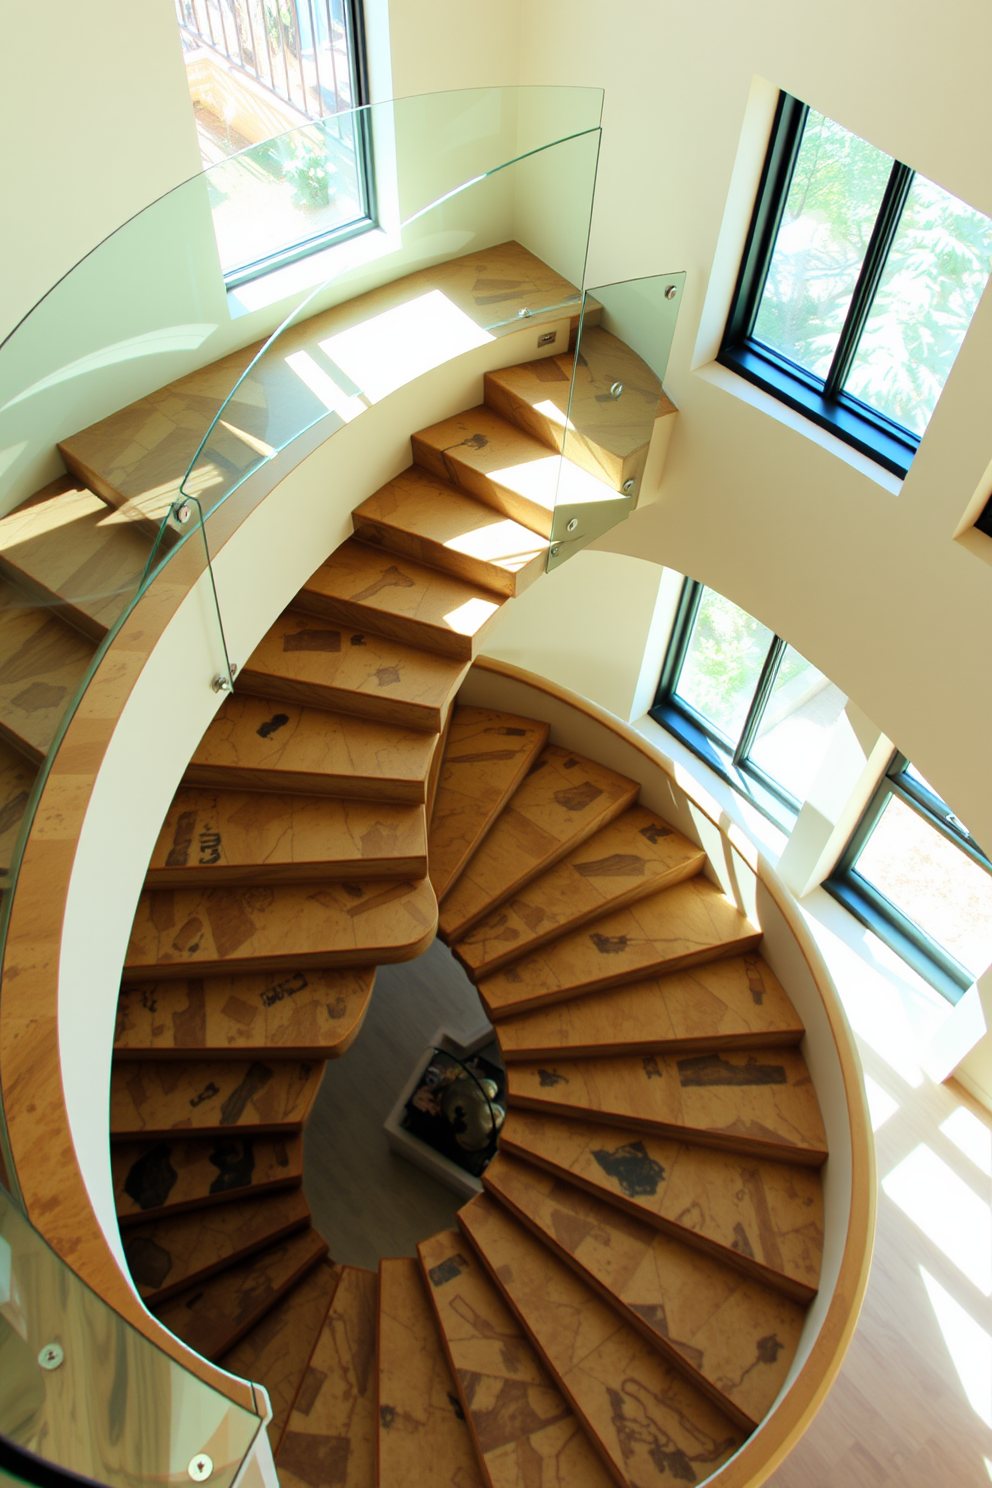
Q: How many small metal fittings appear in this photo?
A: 11